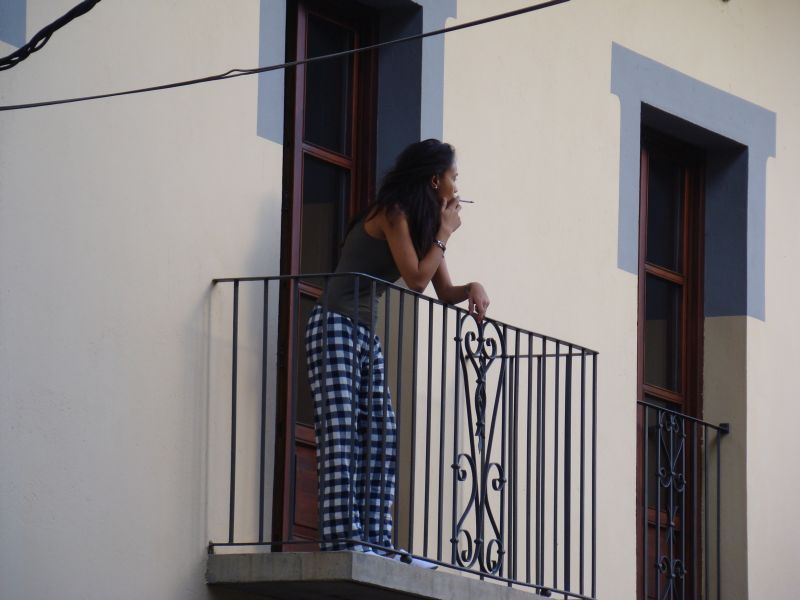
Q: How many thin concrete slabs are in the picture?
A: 1